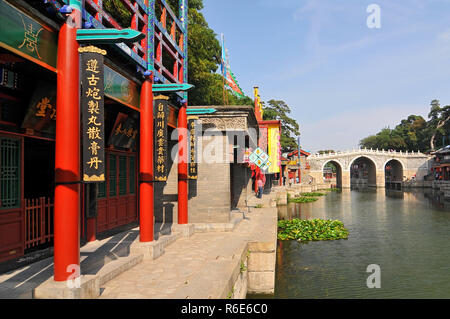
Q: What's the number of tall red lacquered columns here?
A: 3